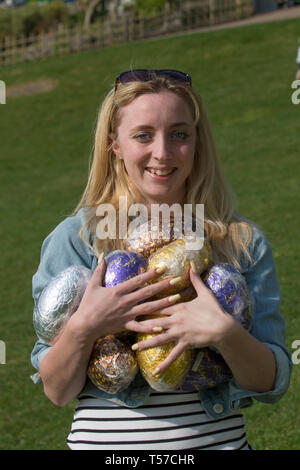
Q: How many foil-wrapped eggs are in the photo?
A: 8